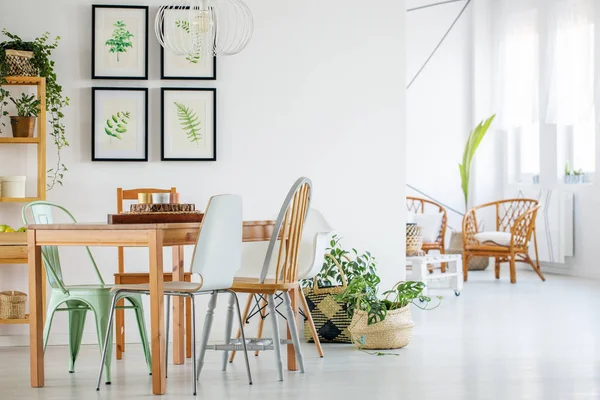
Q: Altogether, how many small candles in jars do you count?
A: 3